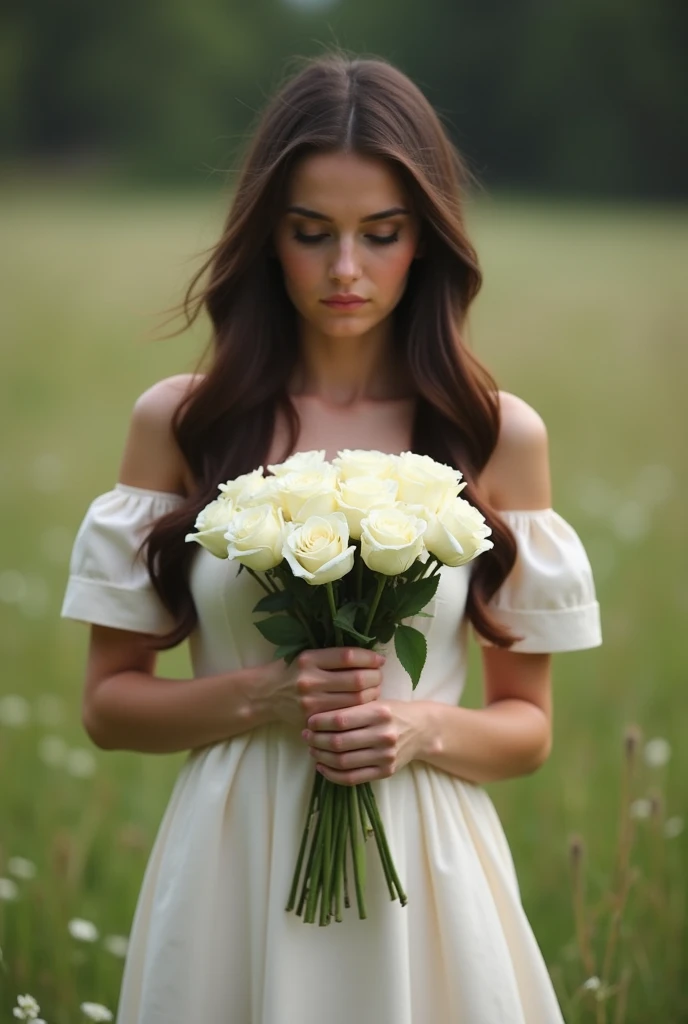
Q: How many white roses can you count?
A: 11